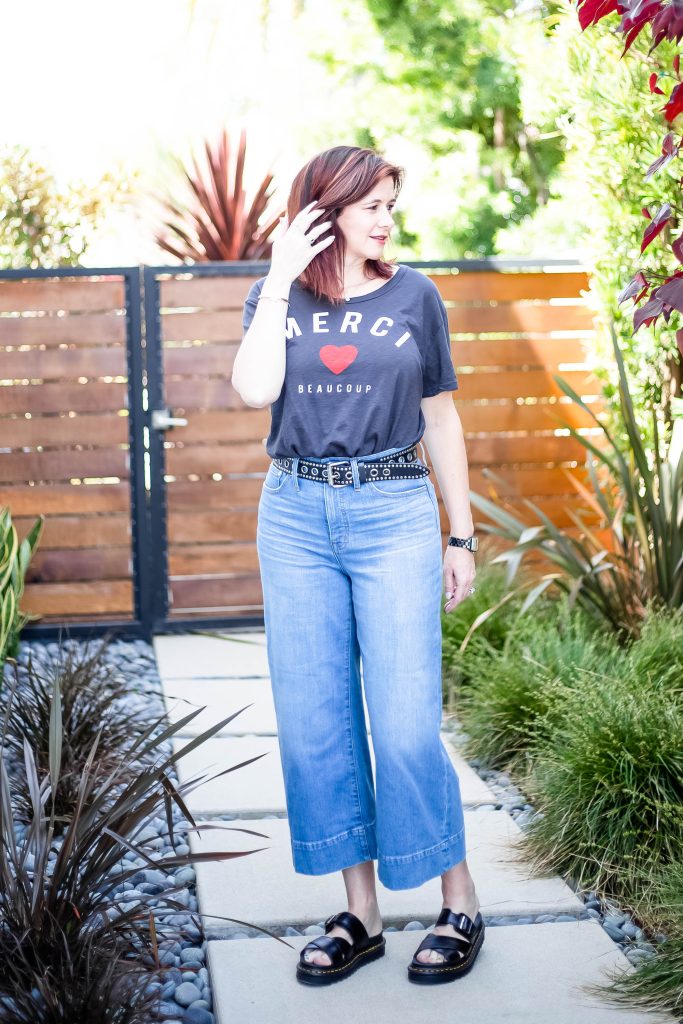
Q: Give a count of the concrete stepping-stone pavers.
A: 5